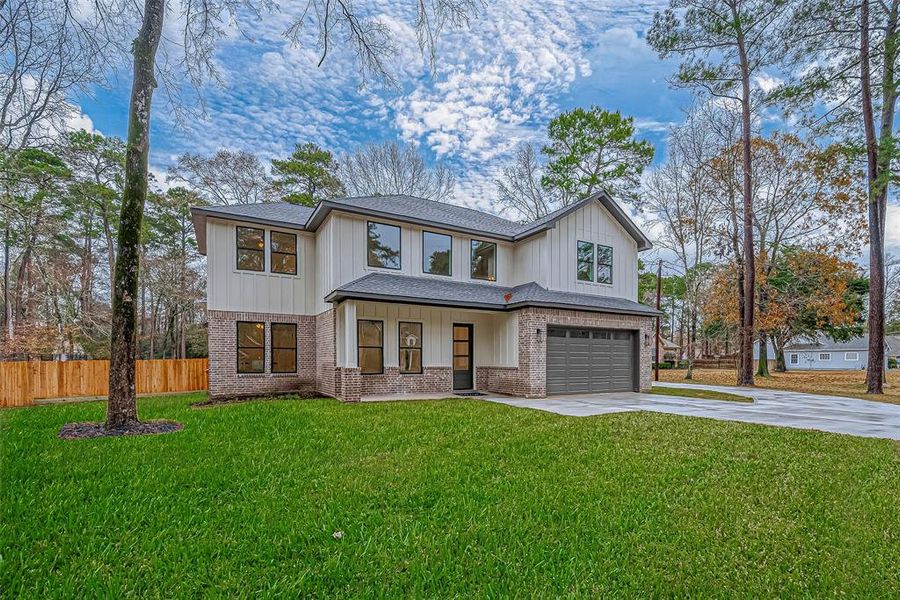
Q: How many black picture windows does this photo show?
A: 3